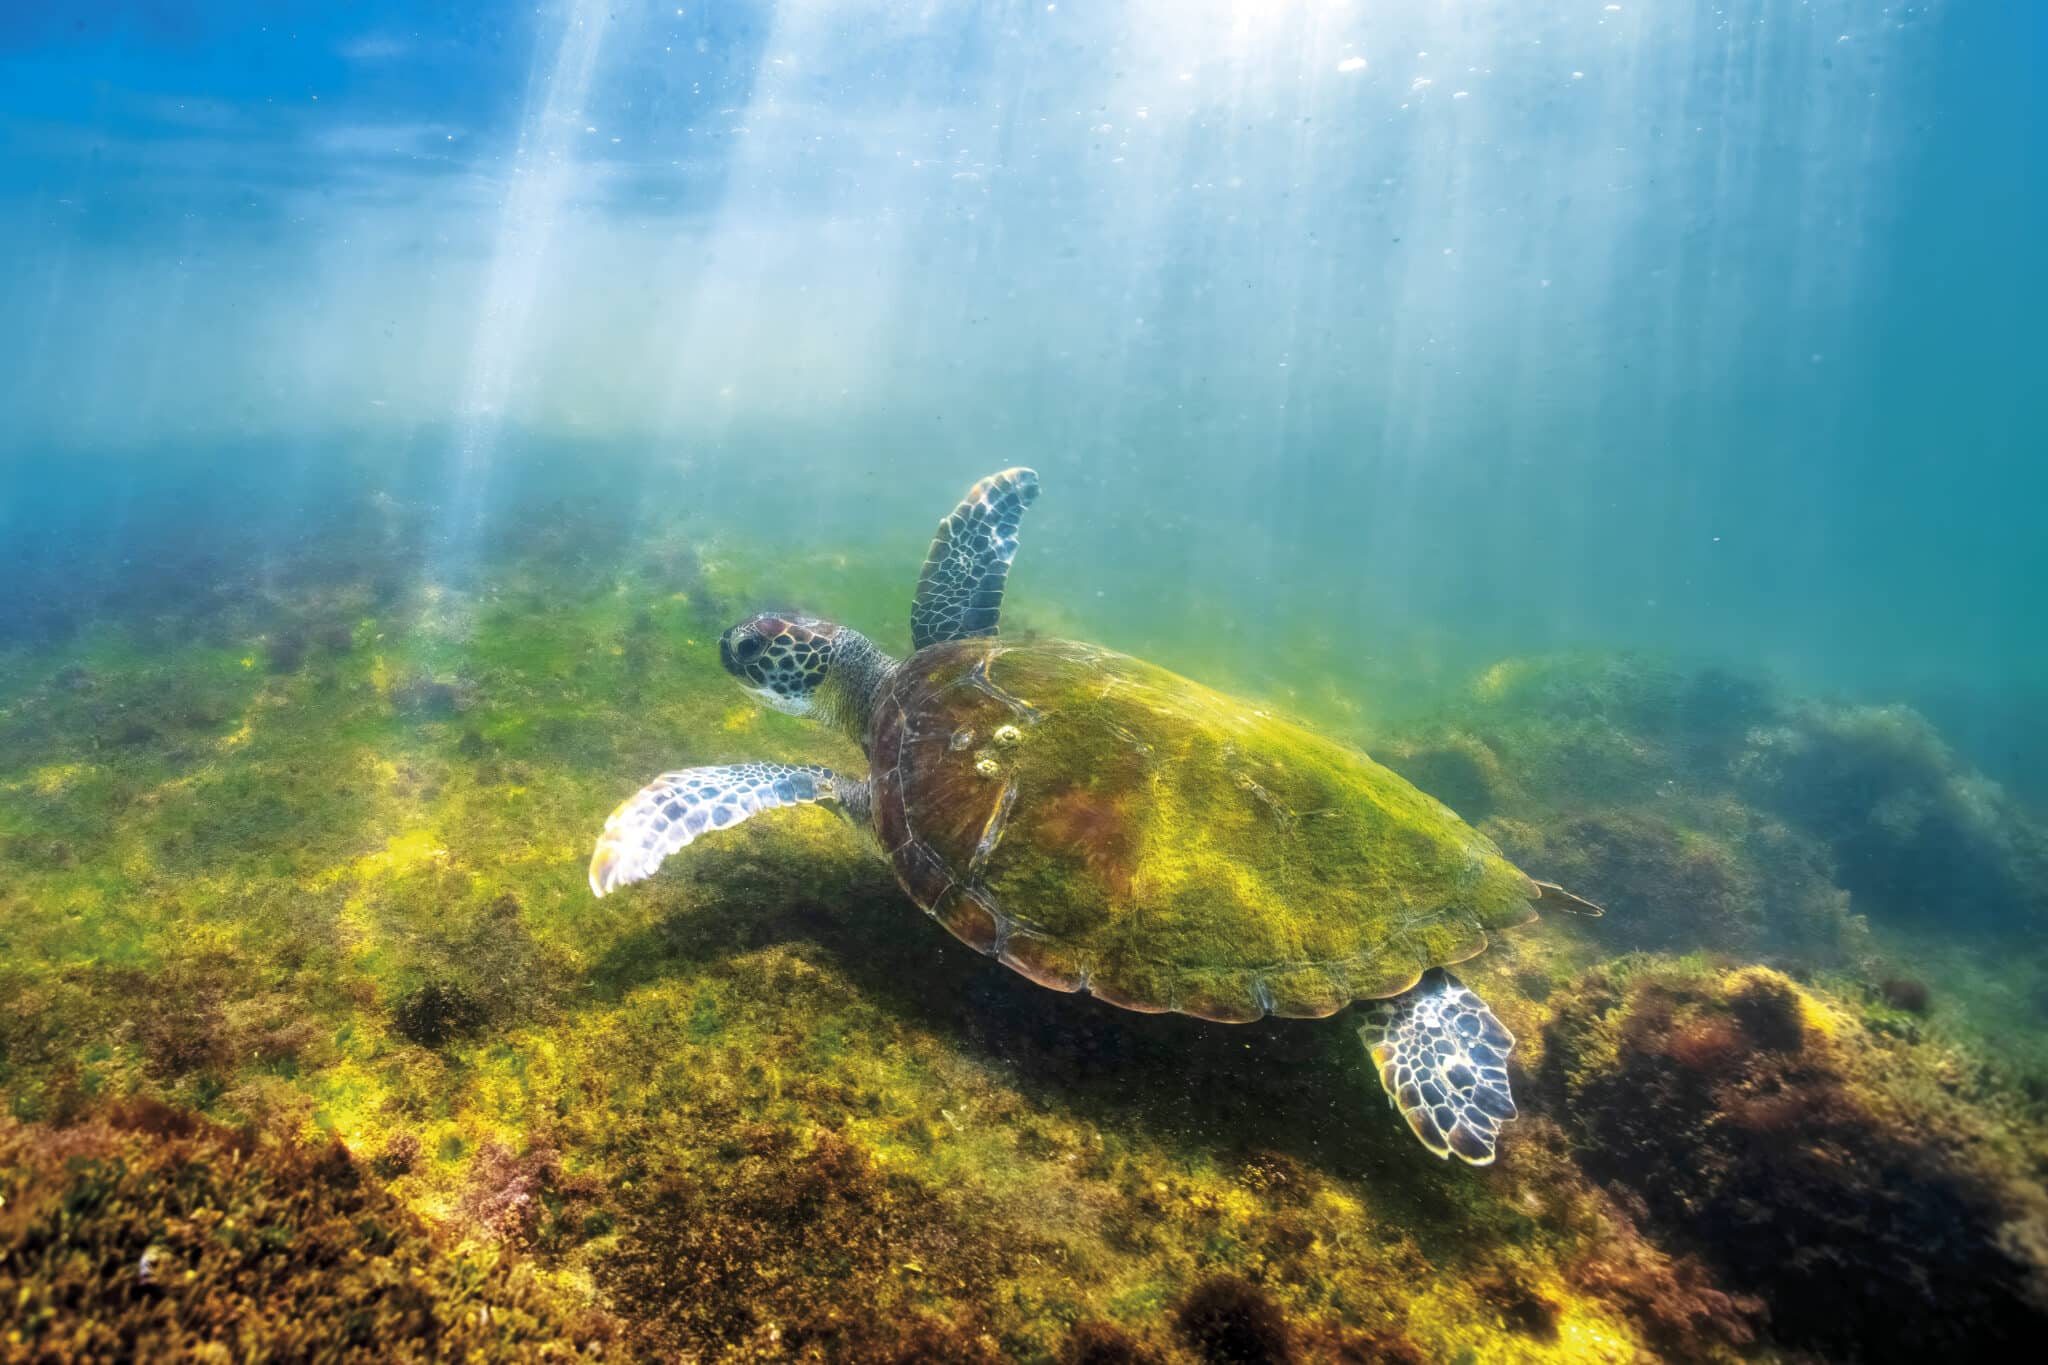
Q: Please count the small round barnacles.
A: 2